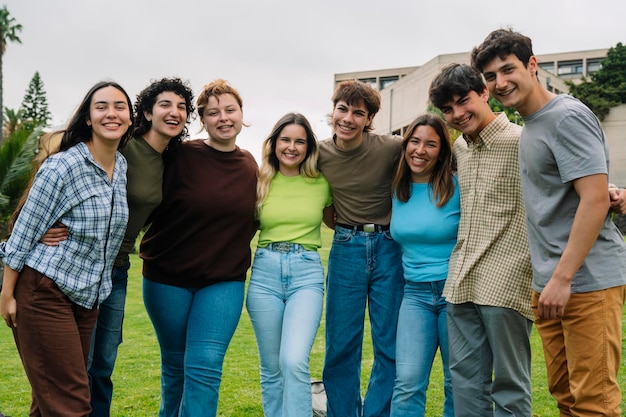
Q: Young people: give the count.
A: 8